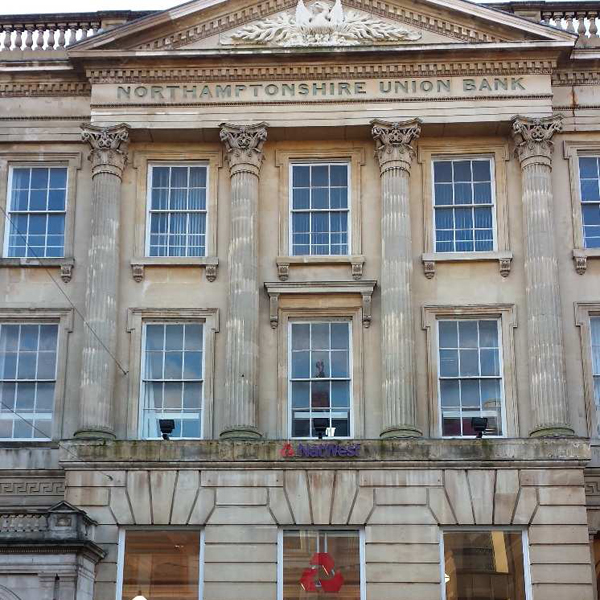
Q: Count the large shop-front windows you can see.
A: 3